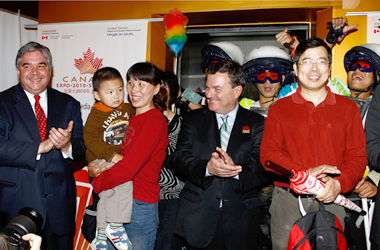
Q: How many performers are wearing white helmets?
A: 3